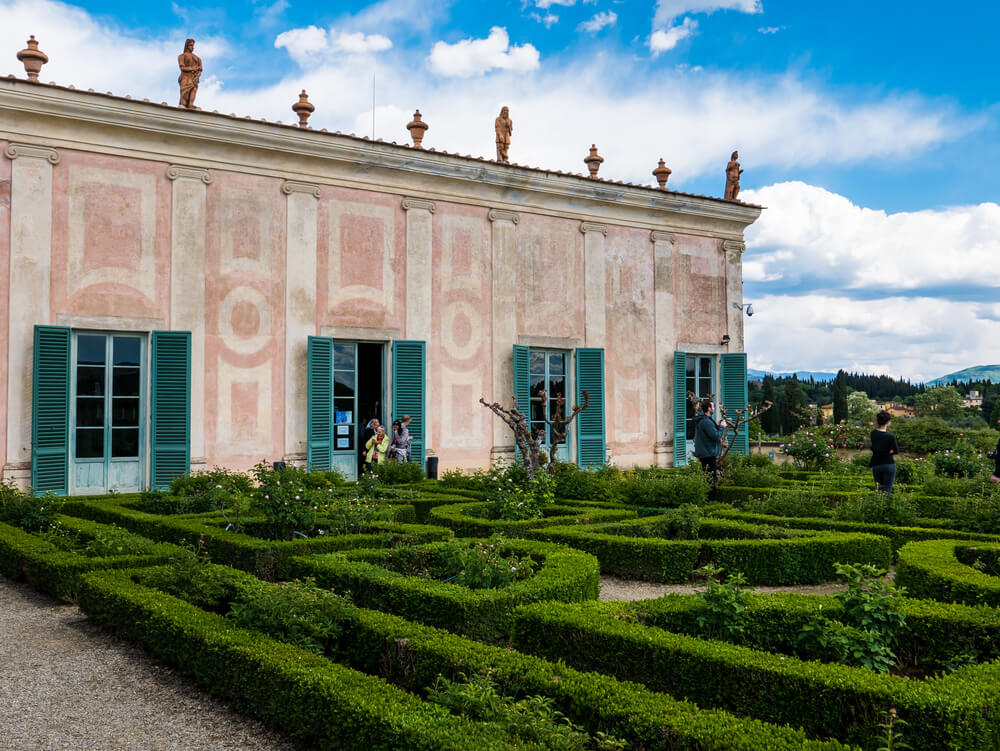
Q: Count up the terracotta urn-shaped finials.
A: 5